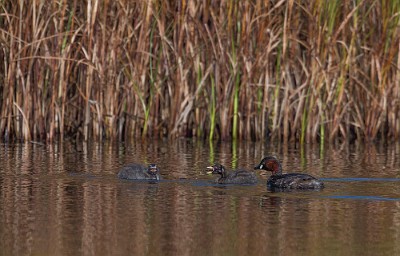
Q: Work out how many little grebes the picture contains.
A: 3